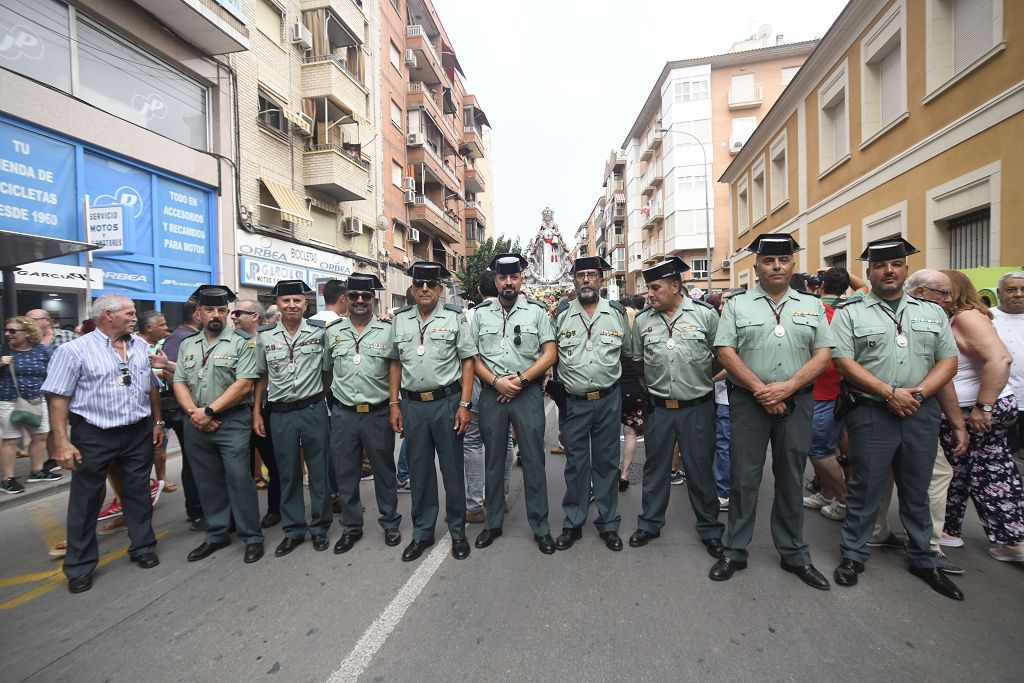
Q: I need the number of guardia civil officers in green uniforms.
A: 9